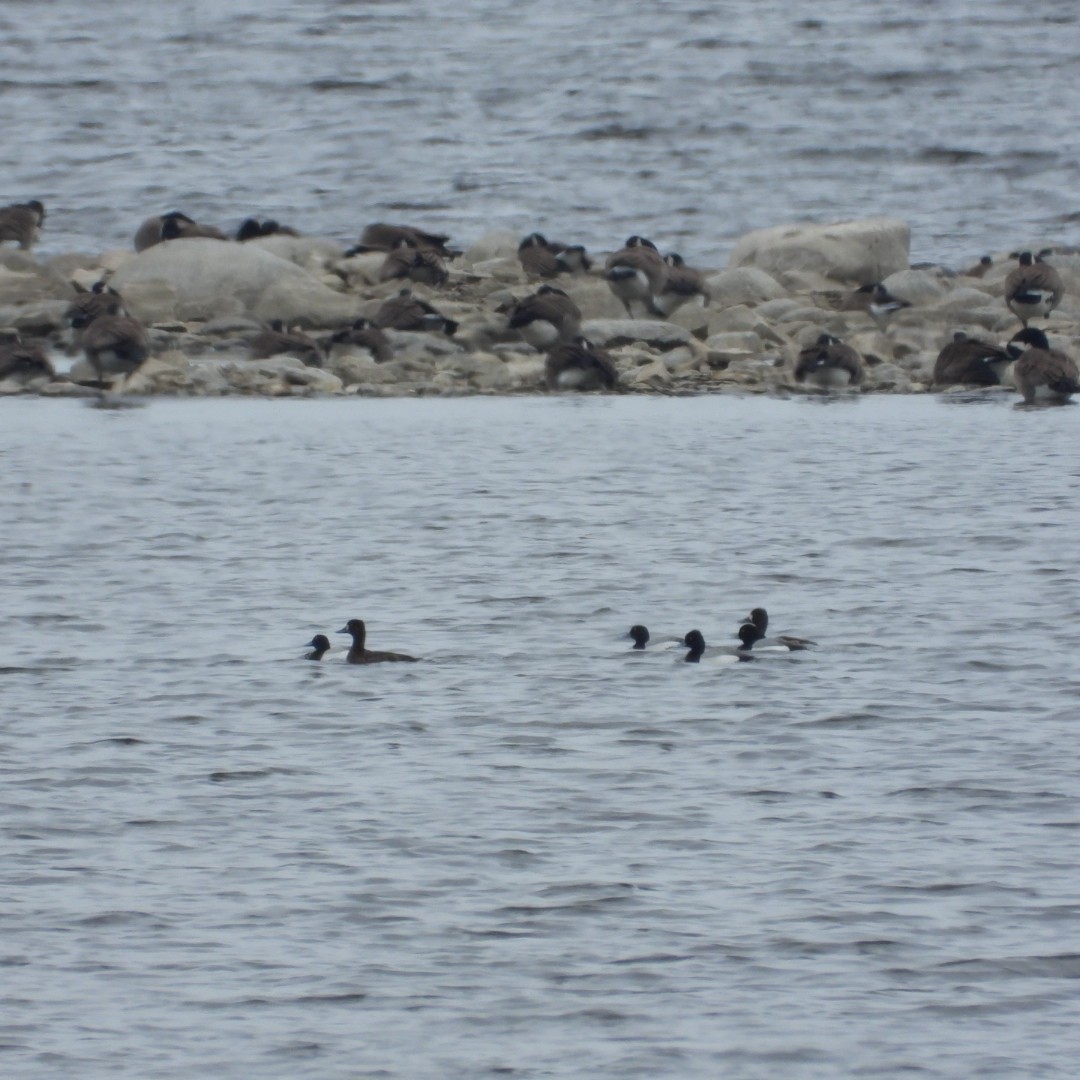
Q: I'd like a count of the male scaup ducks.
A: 4